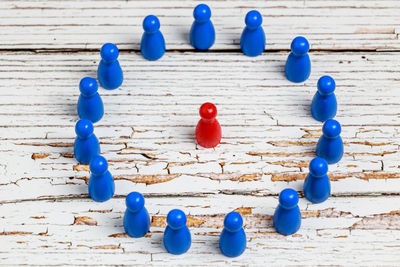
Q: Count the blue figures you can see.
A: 15